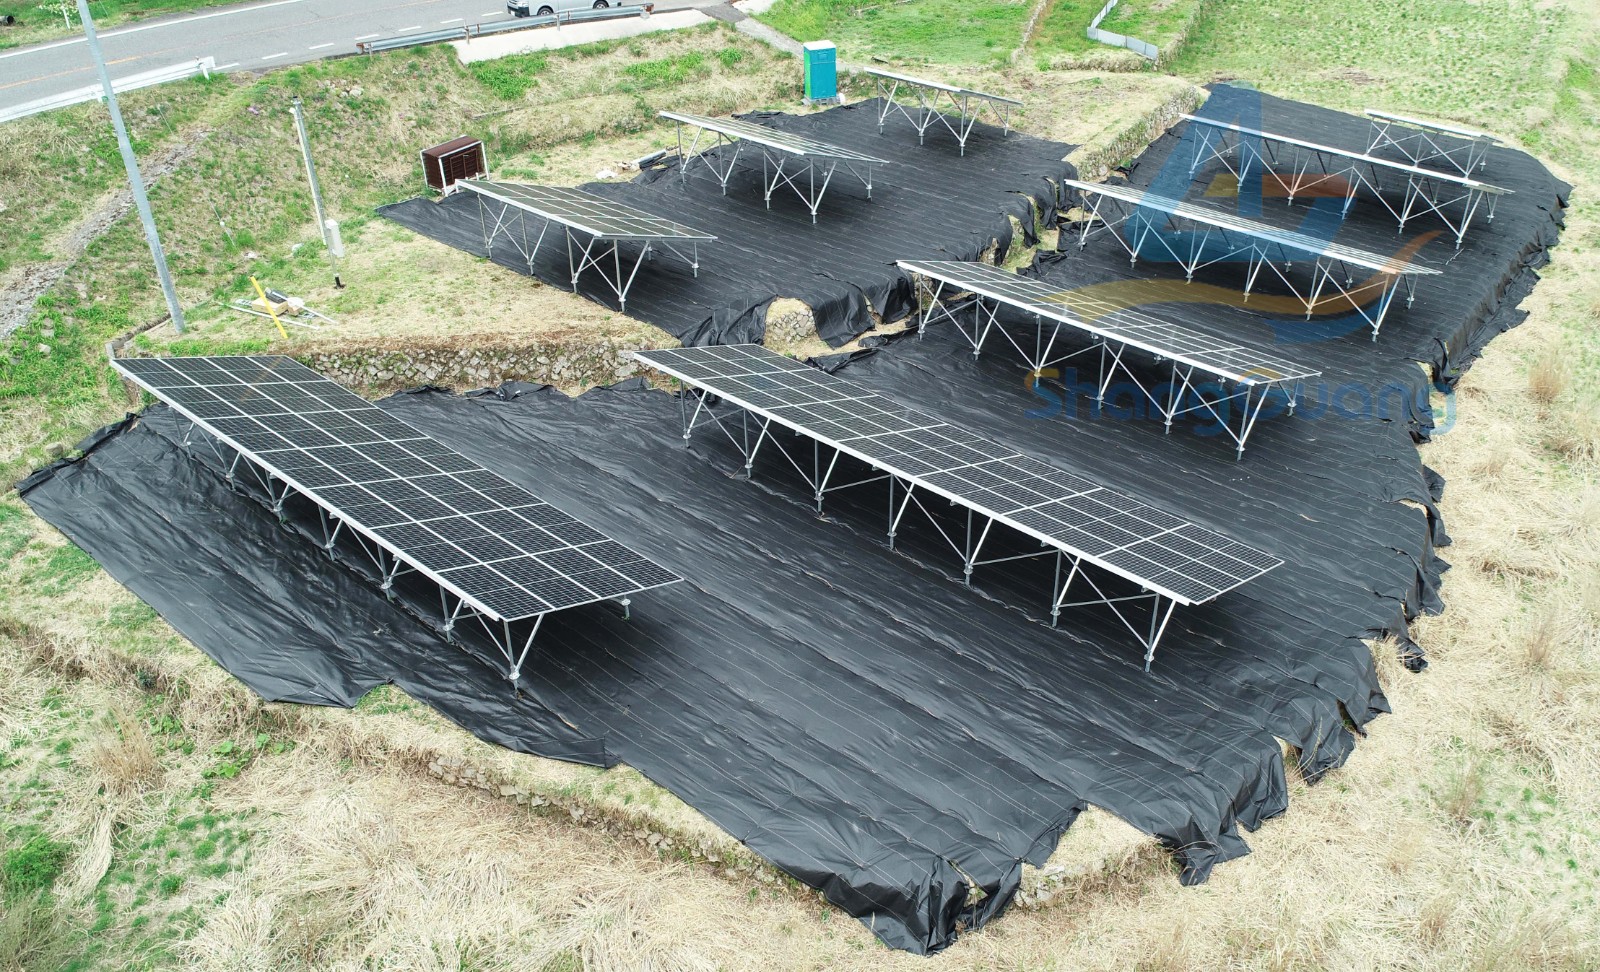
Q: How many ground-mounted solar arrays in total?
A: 9